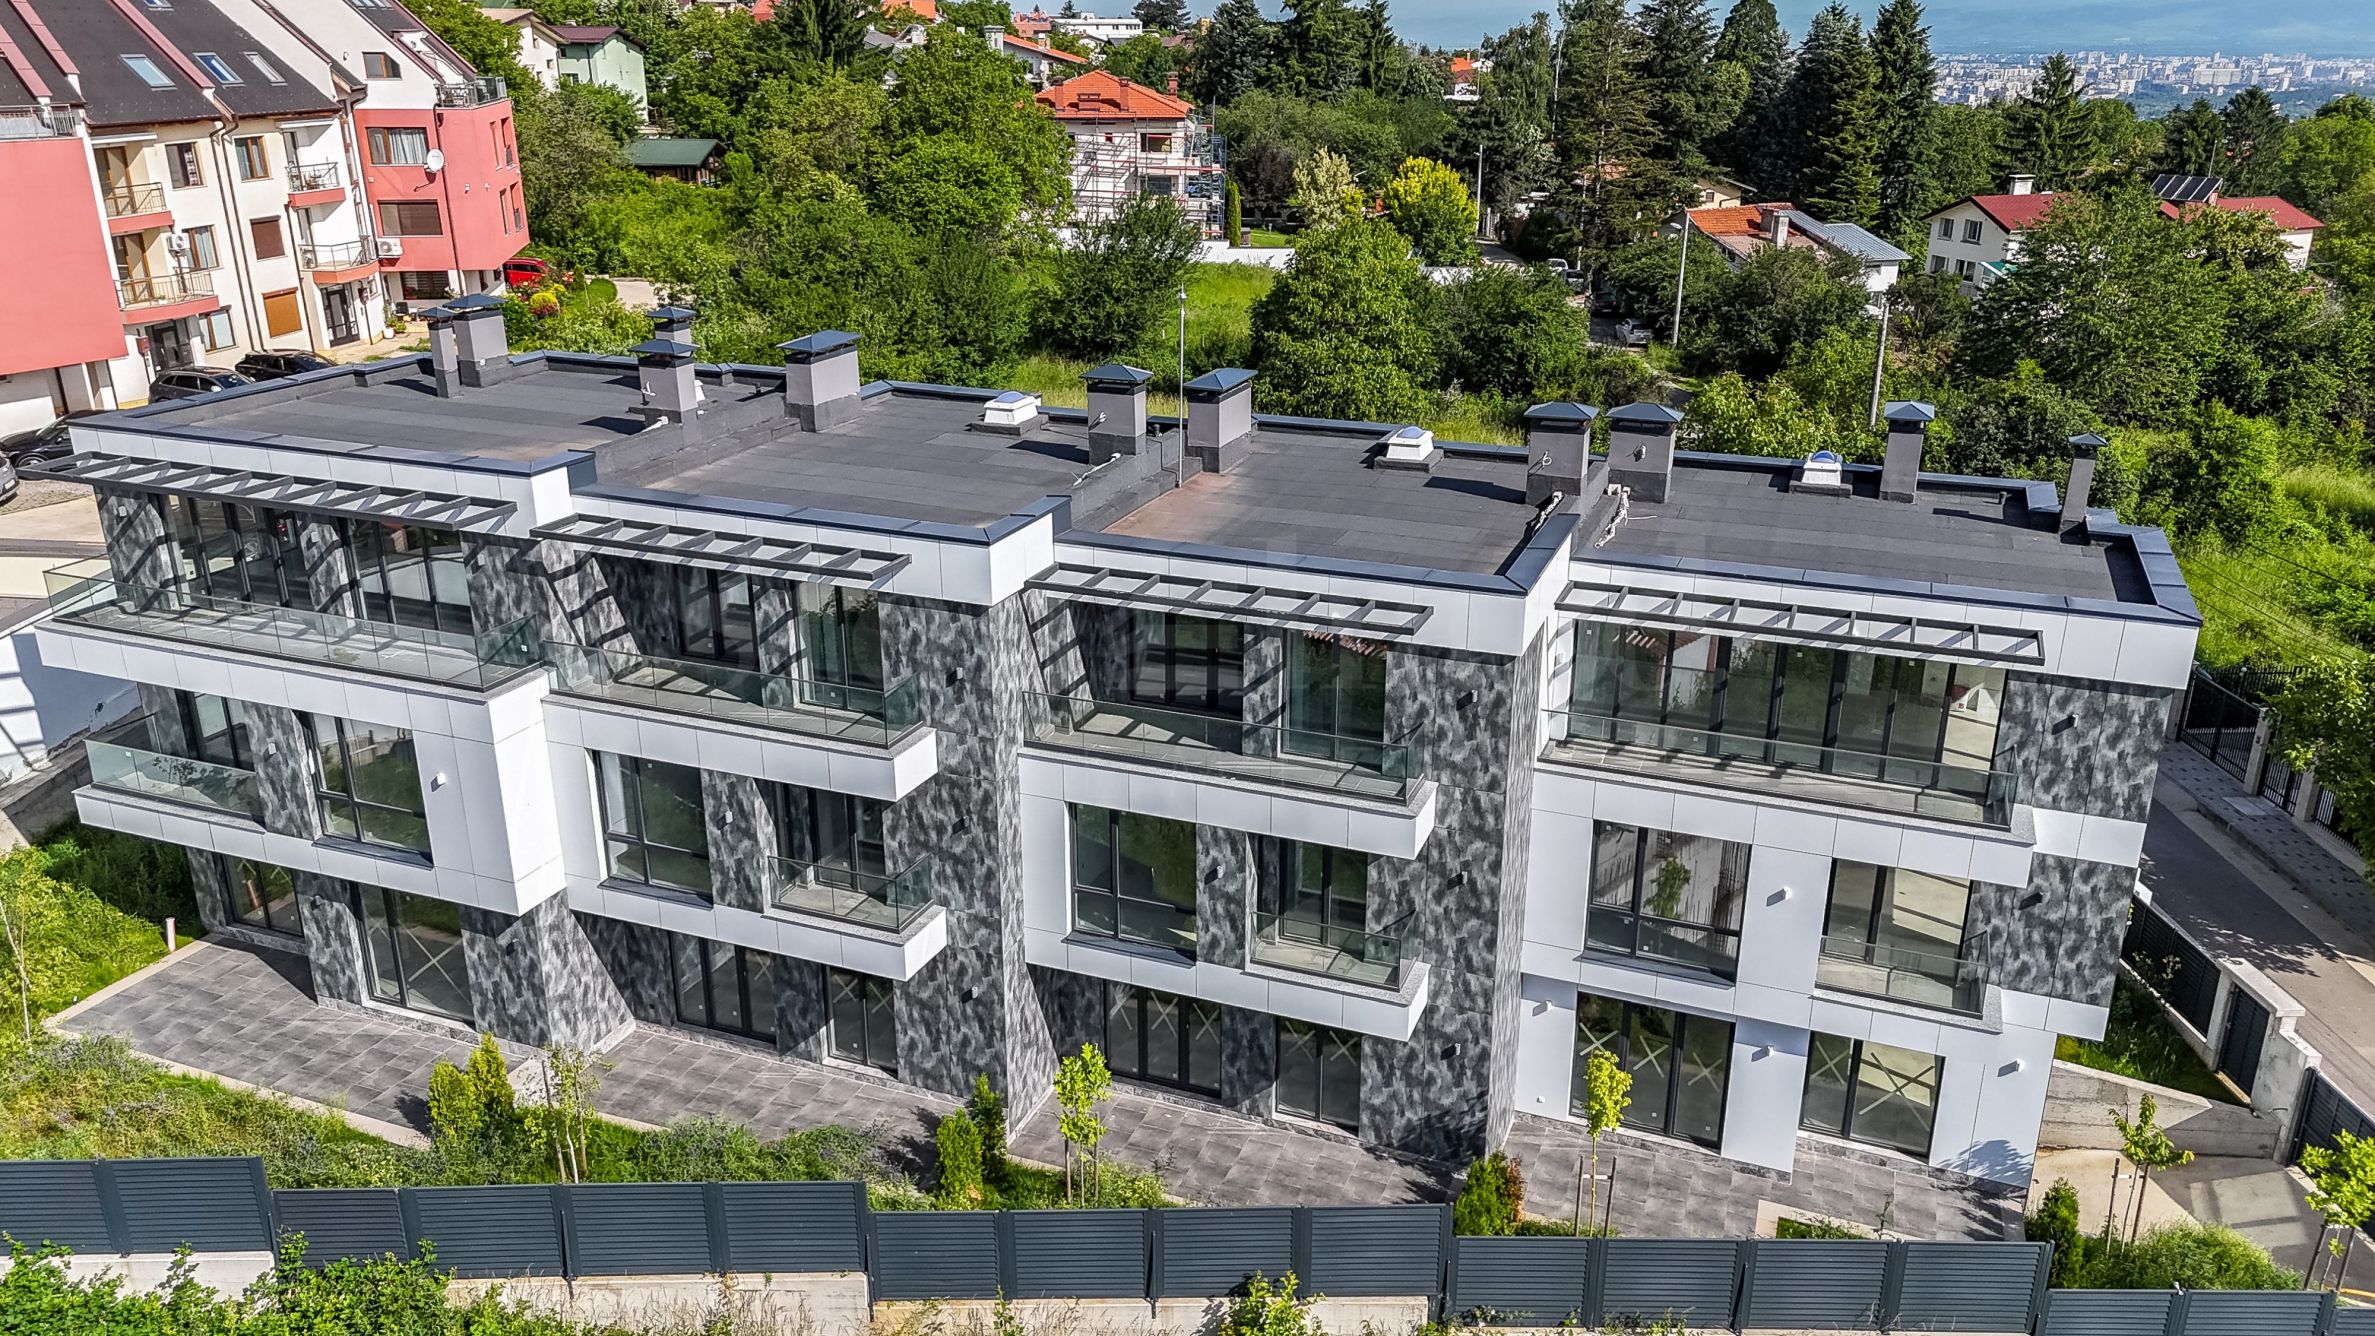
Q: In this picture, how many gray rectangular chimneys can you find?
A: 11